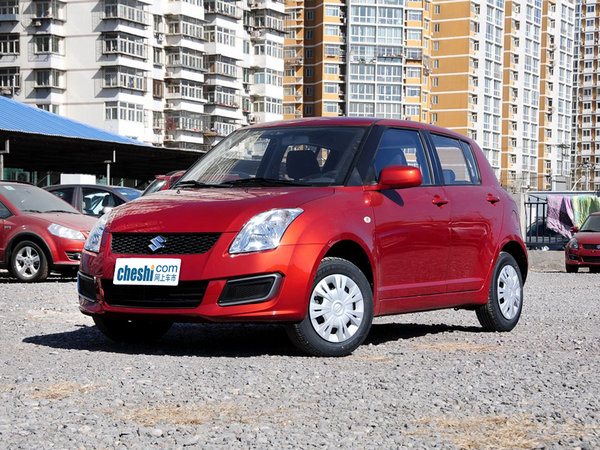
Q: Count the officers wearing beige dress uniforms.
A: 0